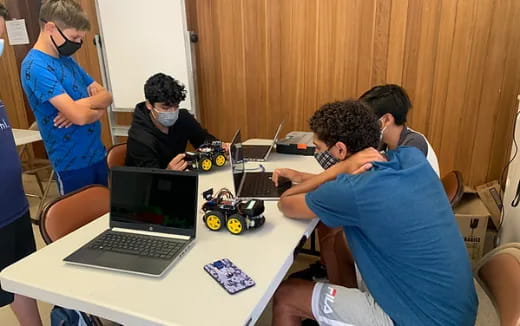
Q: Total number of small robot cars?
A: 2